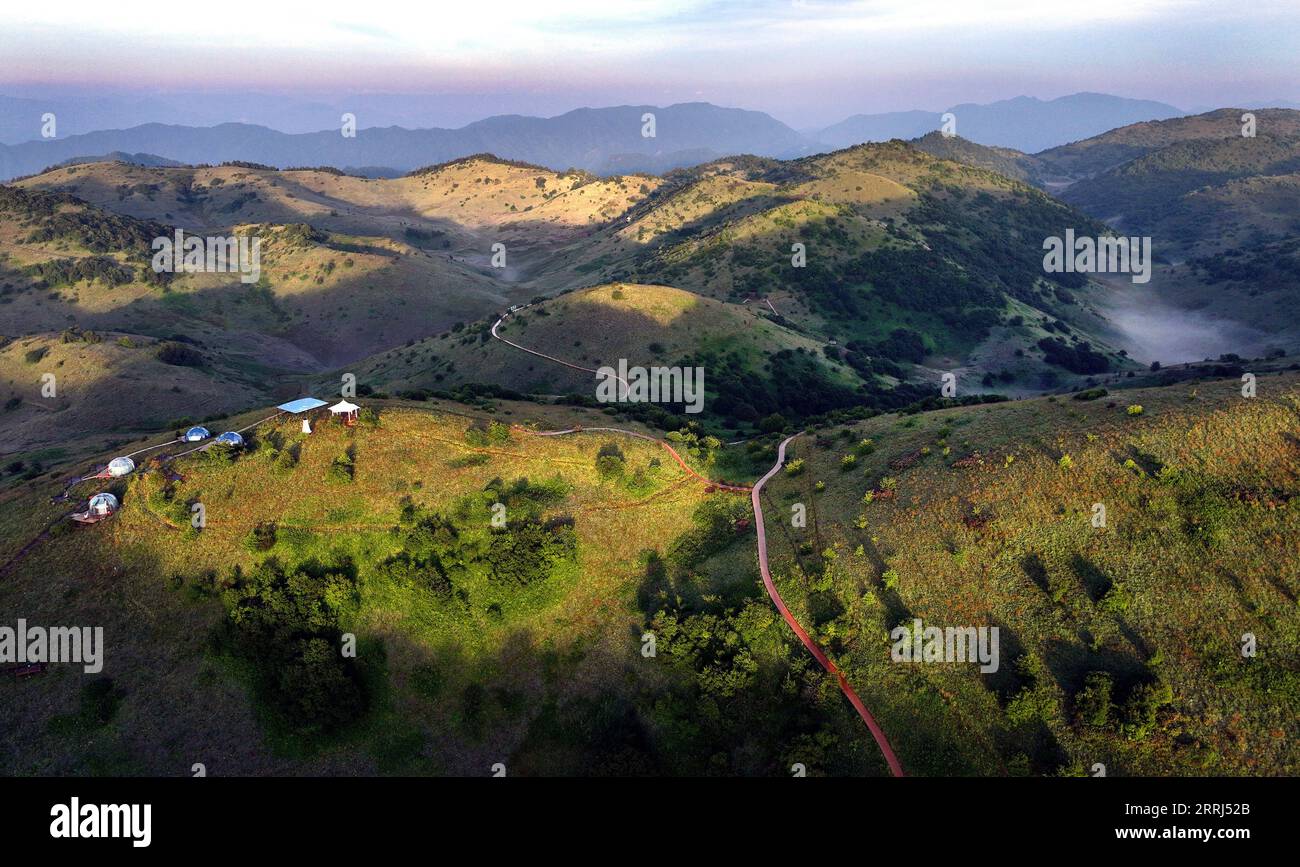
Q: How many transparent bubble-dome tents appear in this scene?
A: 4